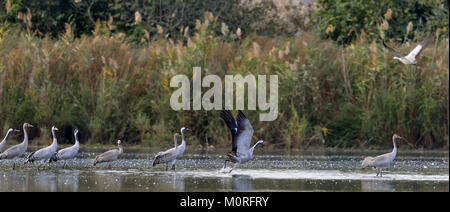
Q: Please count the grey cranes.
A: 10